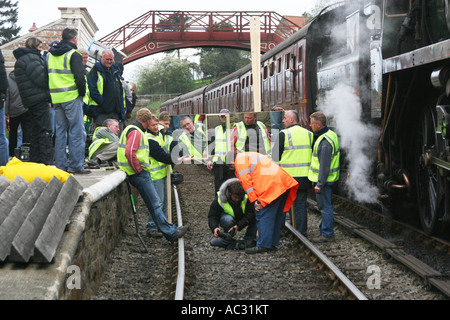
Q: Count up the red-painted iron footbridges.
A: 1